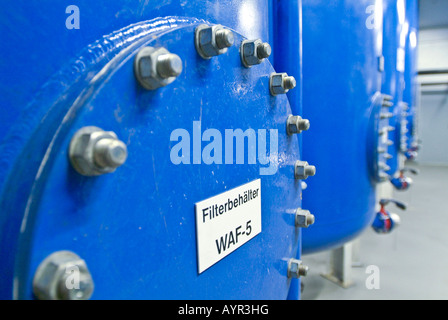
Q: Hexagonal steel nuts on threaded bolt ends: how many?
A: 10